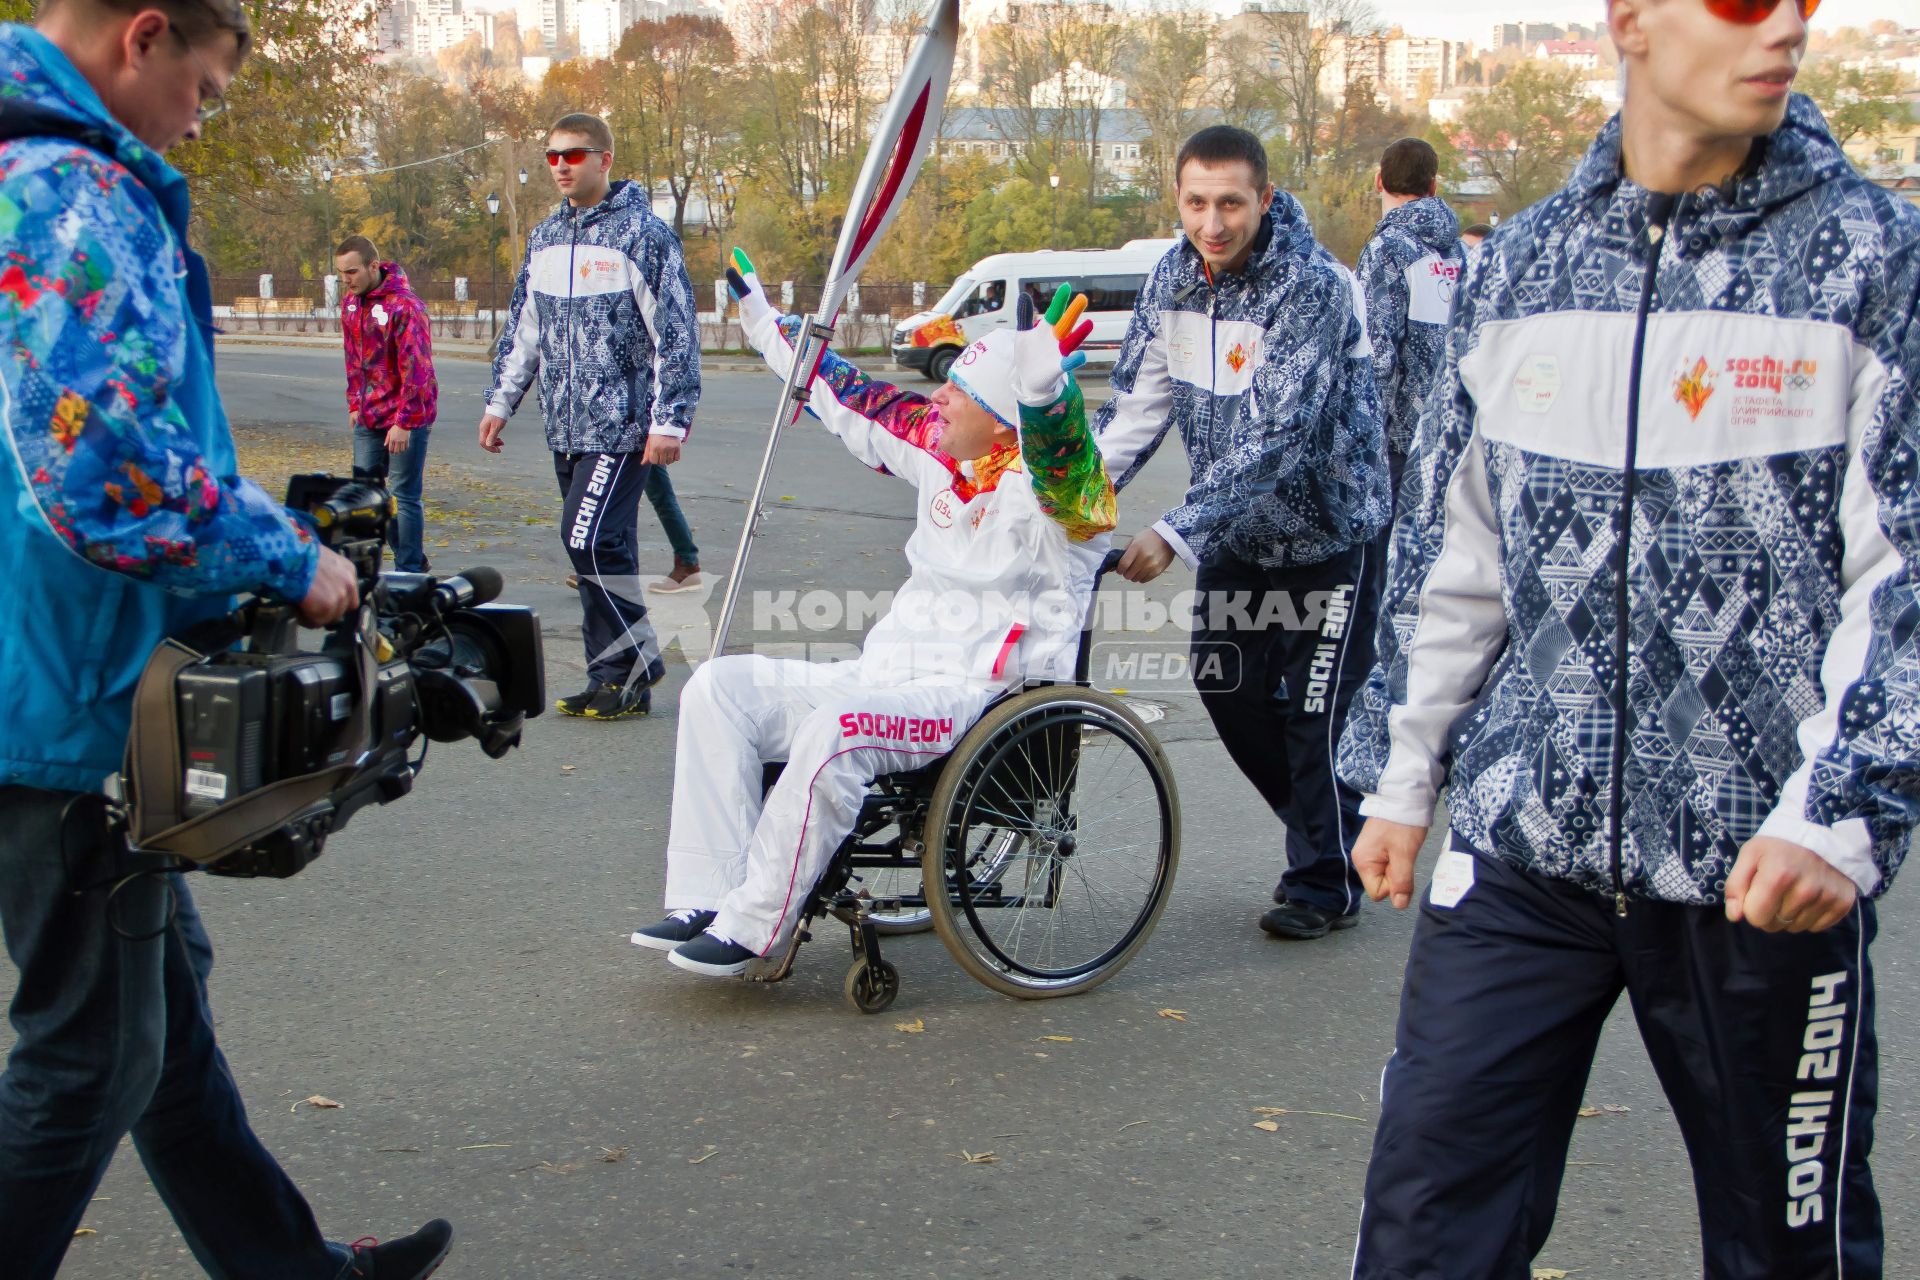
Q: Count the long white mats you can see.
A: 0